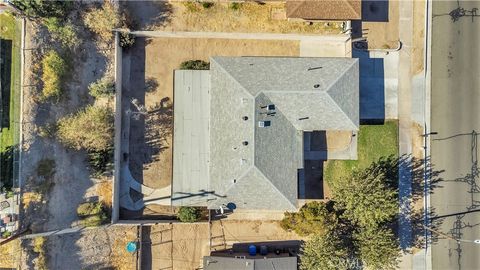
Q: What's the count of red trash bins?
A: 0